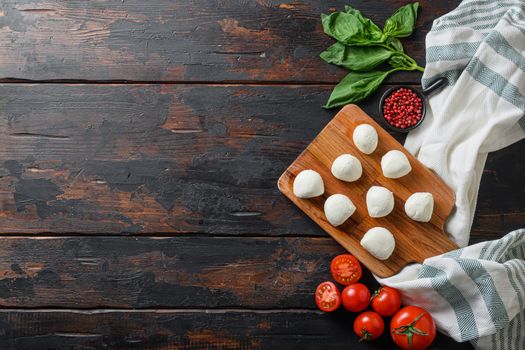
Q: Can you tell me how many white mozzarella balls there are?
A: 8